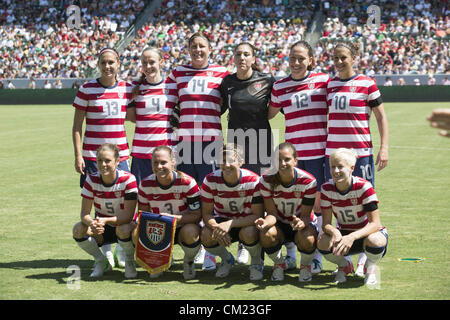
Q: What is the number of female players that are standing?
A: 6